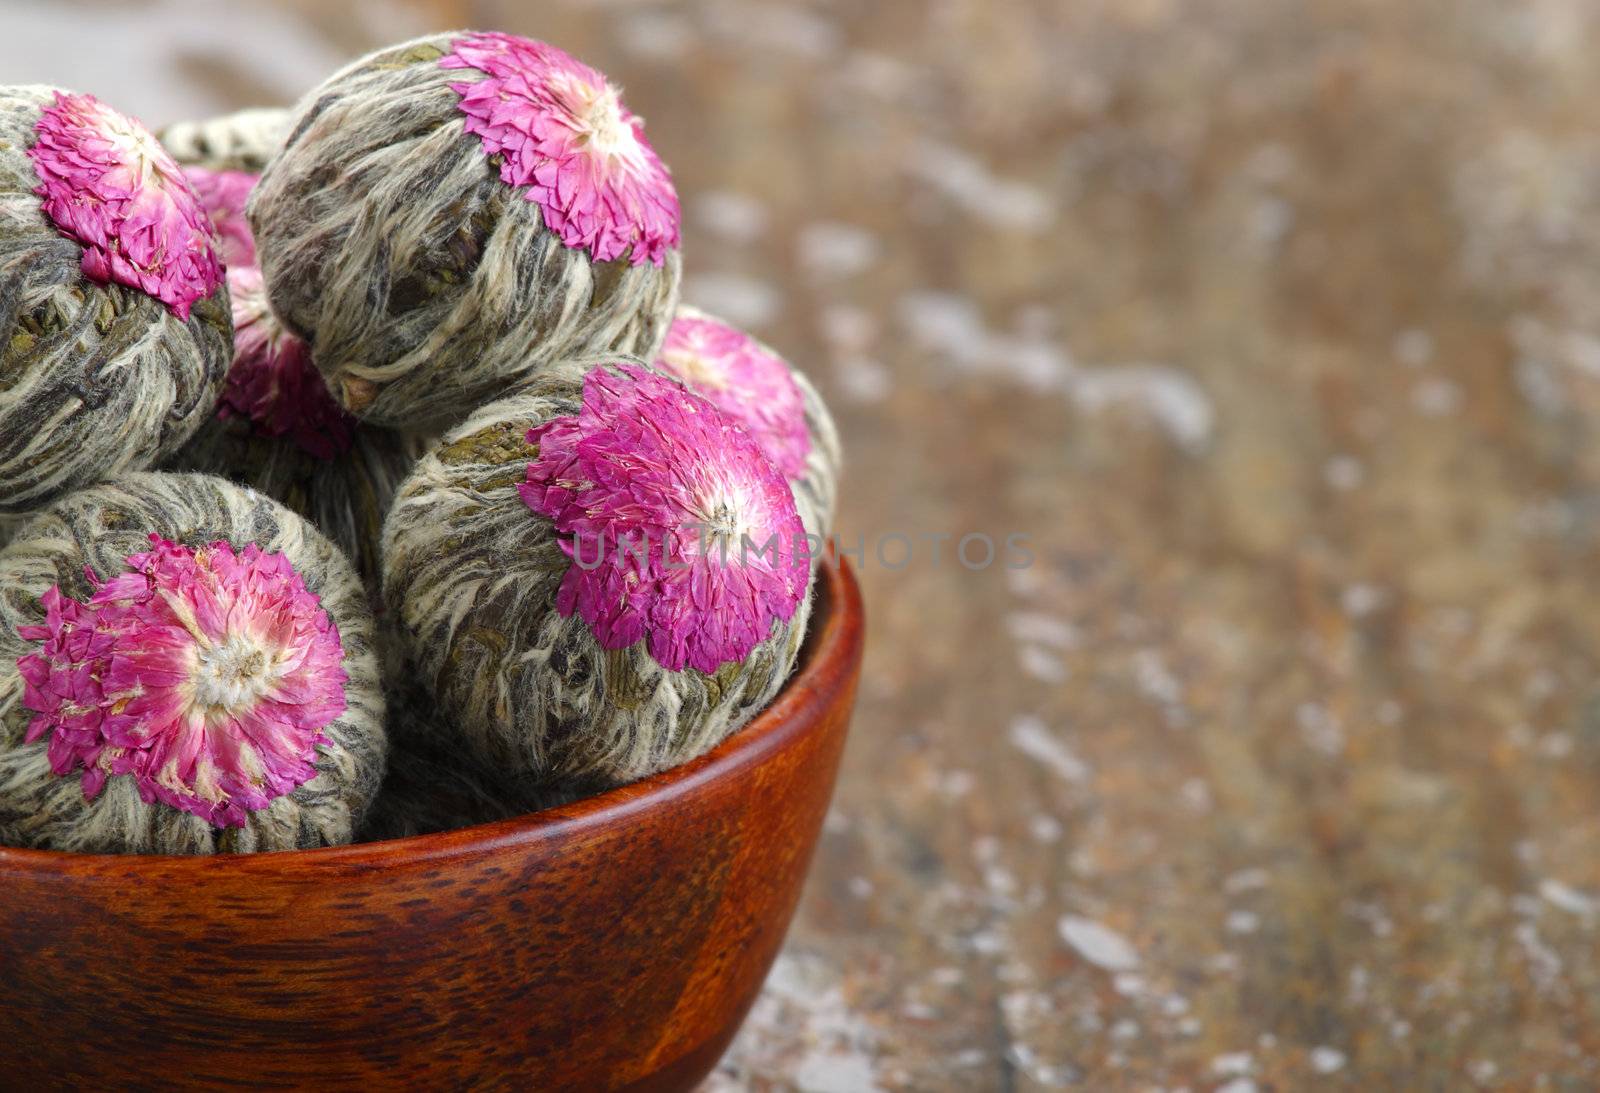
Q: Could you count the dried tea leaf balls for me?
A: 7